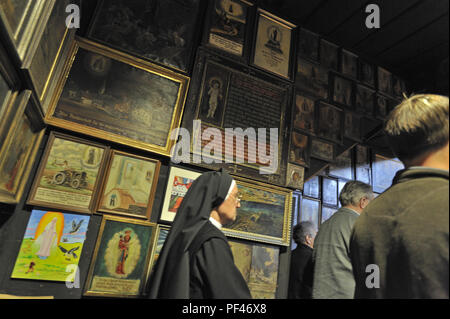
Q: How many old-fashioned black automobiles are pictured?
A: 1